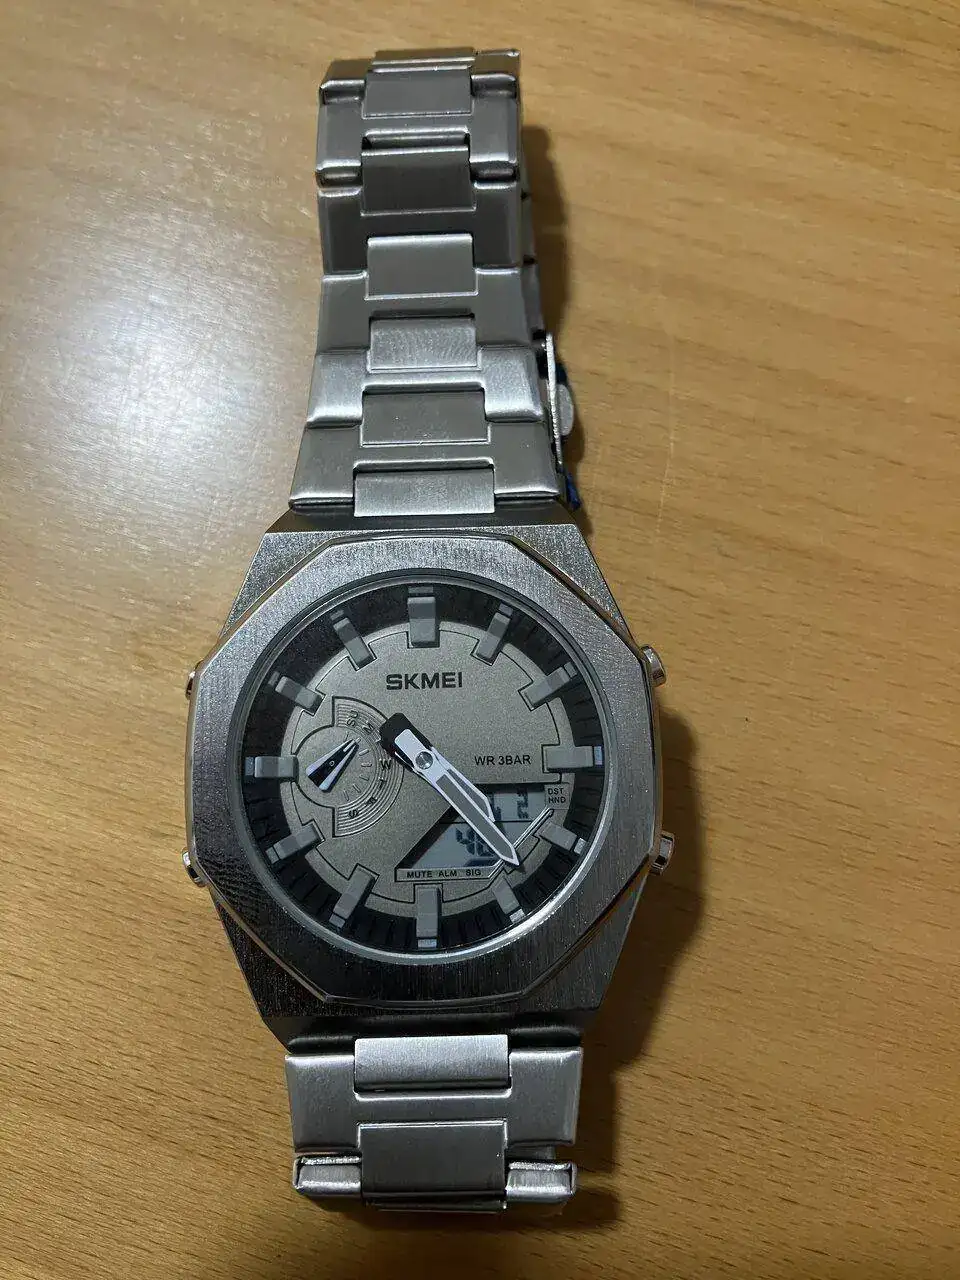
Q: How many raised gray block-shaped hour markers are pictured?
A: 12